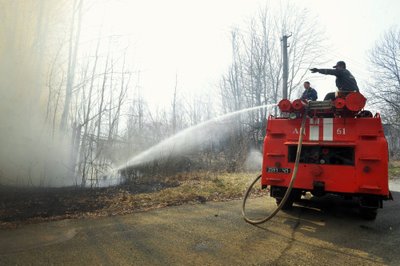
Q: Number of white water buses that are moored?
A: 0